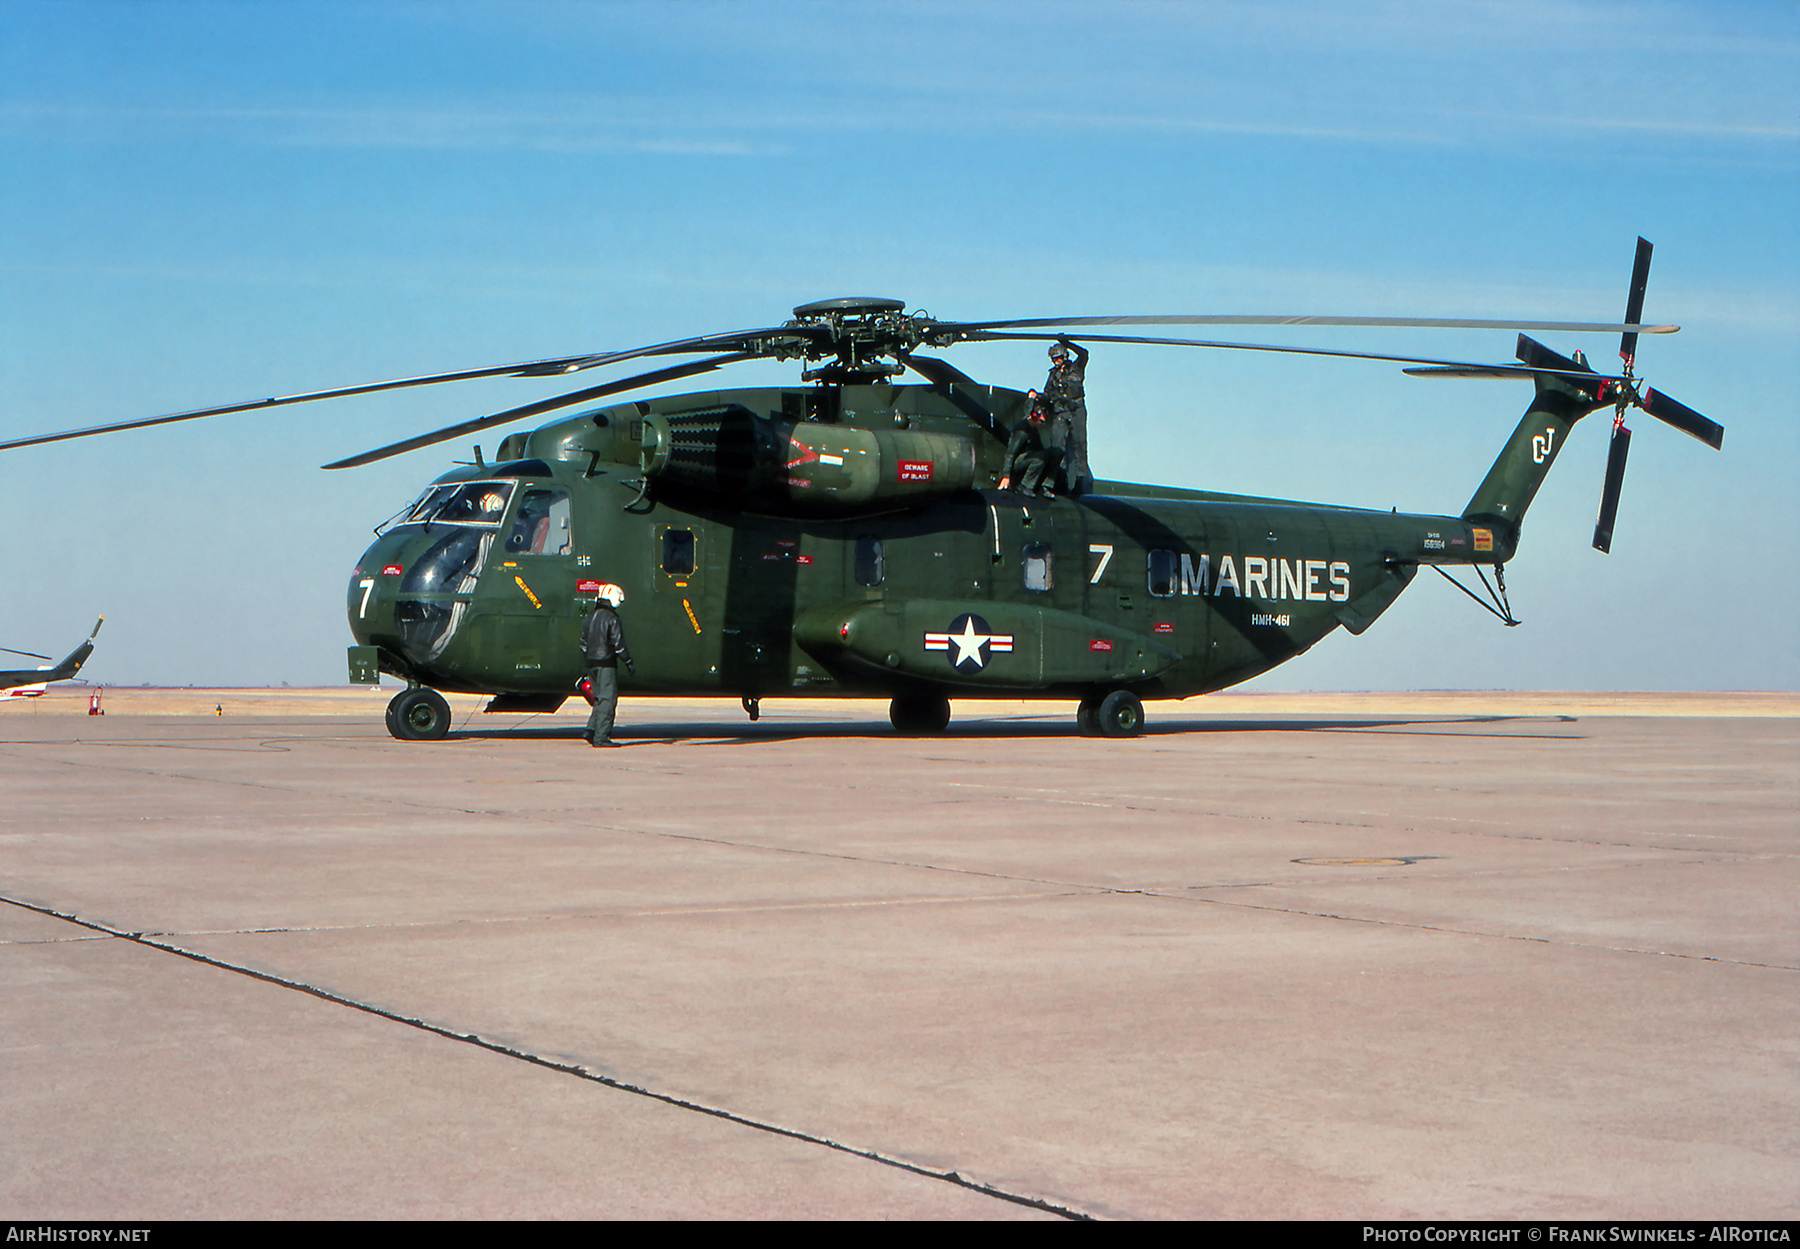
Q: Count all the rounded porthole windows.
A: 4